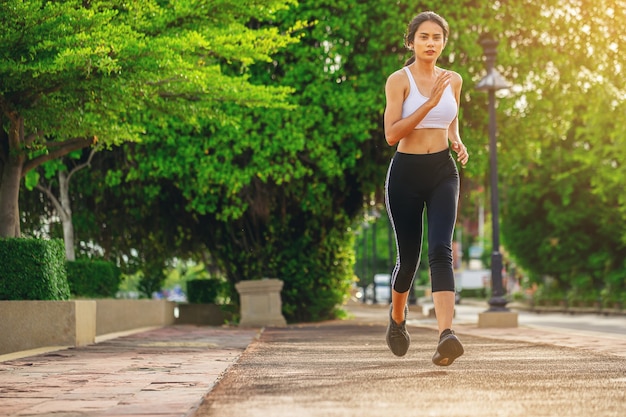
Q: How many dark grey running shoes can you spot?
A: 2